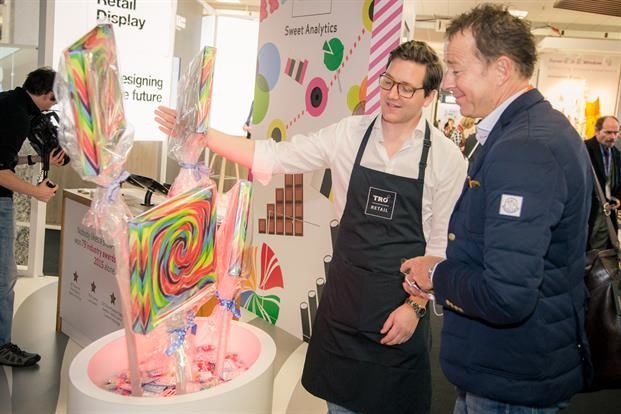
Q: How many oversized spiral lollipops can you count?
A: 4